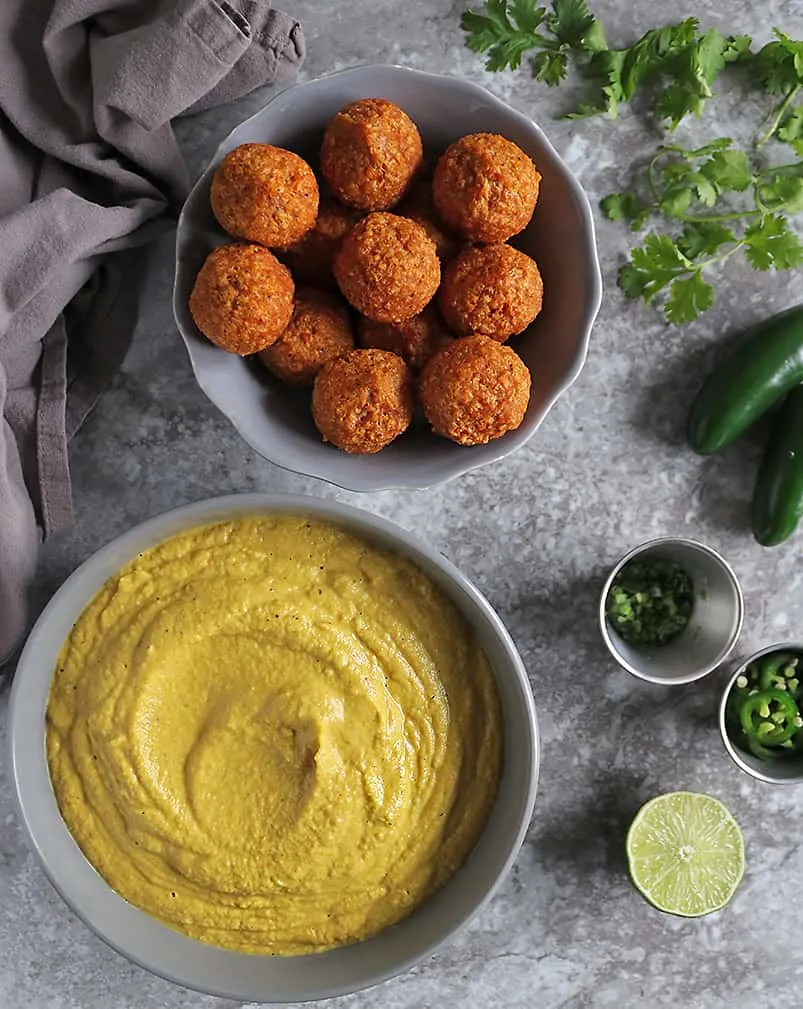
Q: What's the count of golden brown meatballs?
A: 12